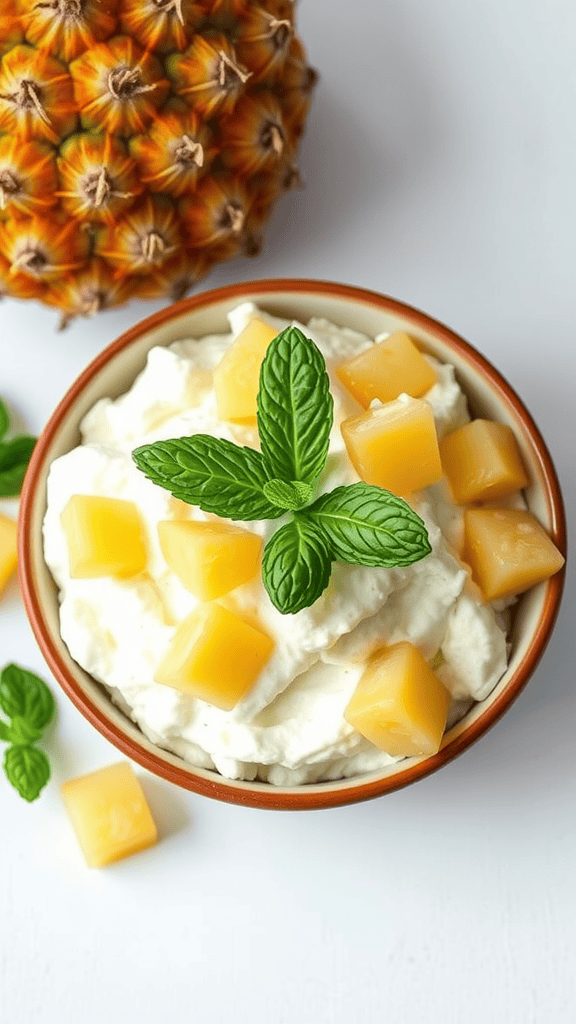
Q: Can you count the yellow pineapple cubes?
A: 11